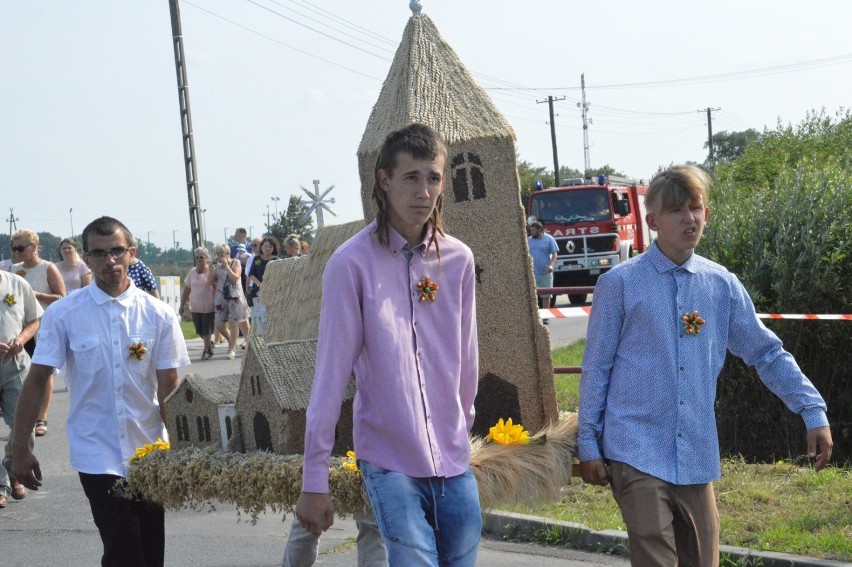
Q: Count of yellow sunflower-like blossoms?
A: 3